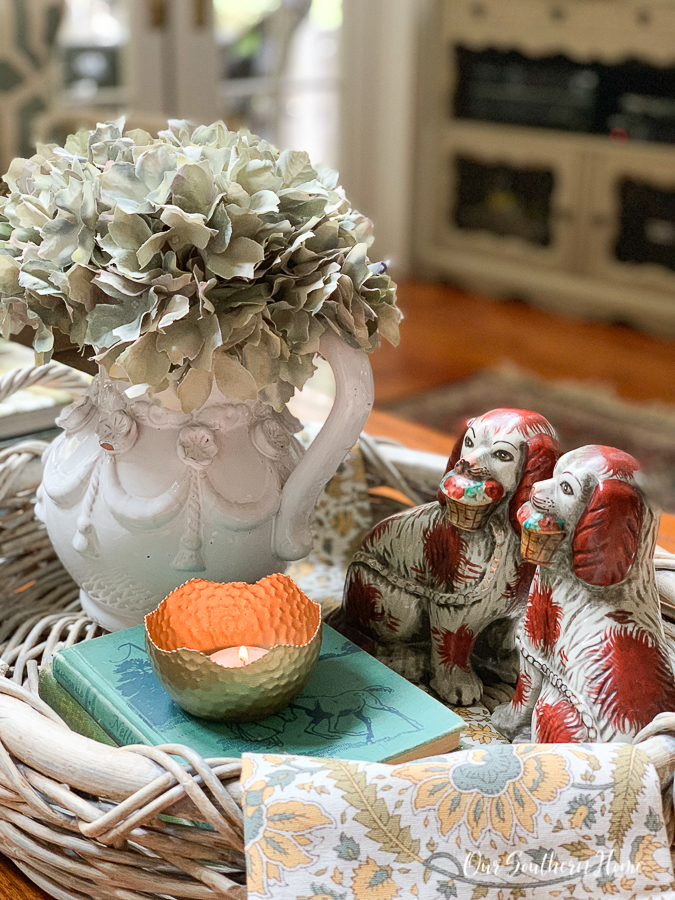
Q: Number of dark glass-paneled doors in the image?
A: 2